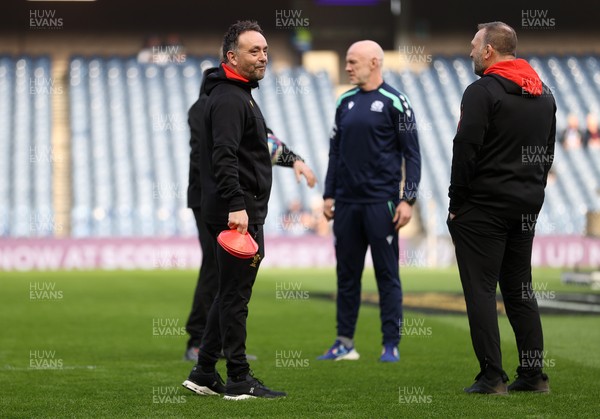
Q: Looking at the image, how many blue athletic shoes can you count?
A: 2